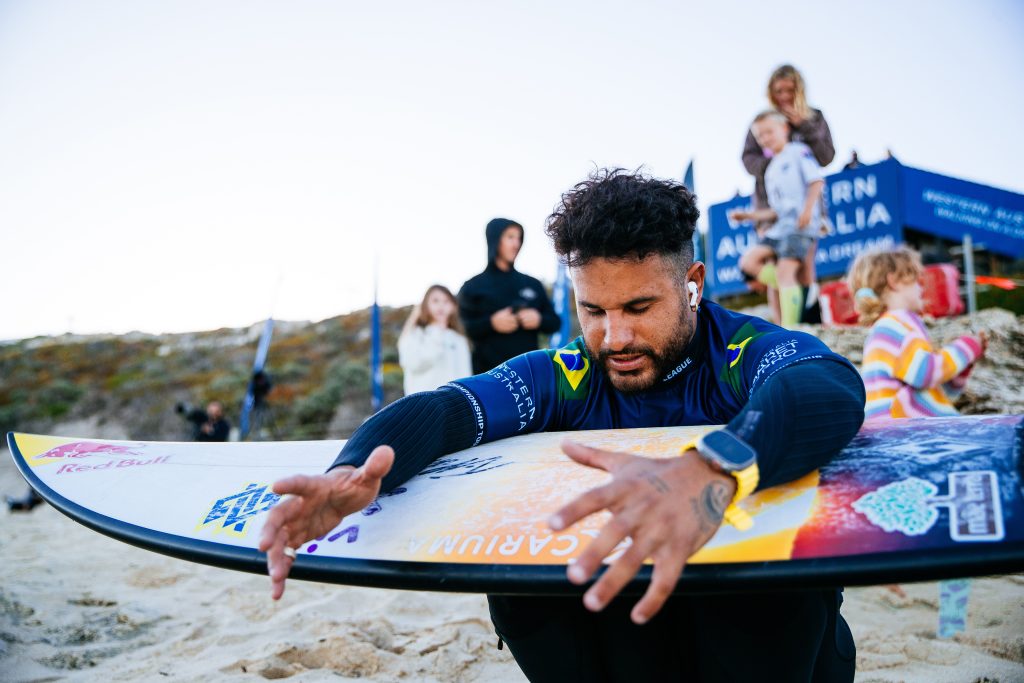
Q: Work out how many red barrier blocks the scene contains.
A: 2